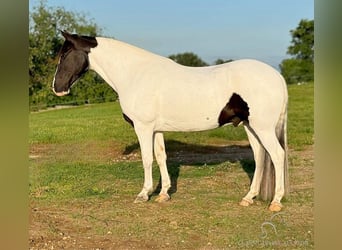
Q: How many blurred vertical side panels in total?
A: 2